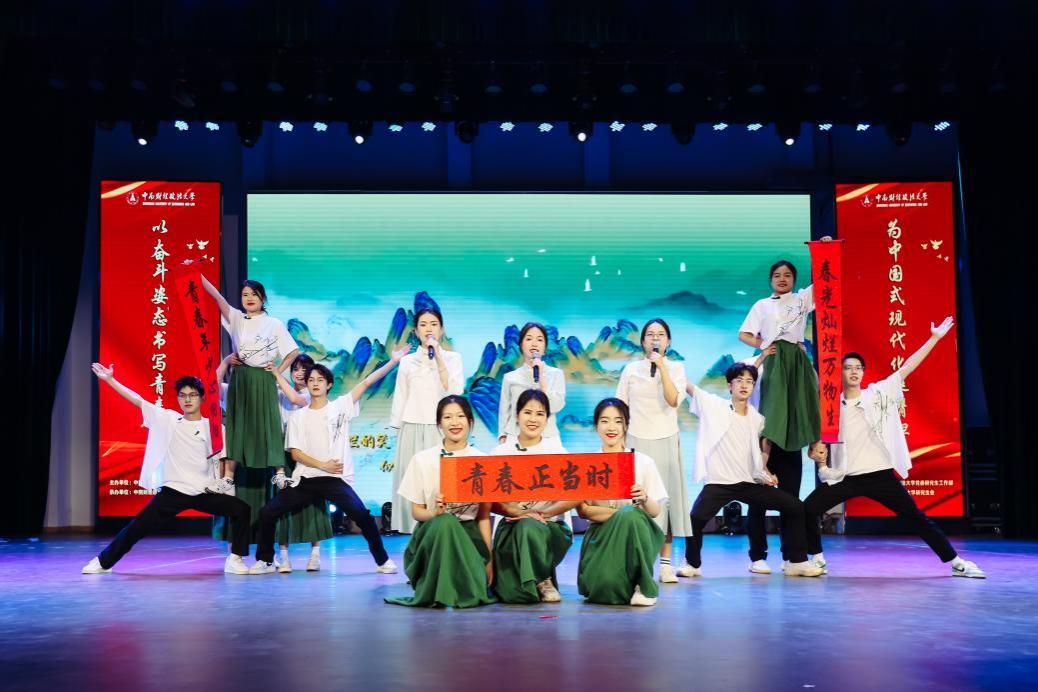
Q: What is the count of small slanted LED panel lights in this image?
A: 15